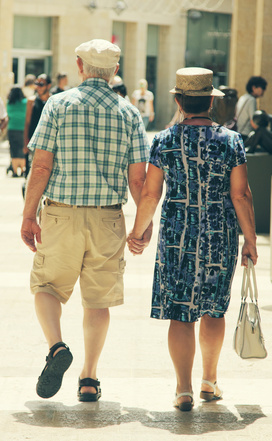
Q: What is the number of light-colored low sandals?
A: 2